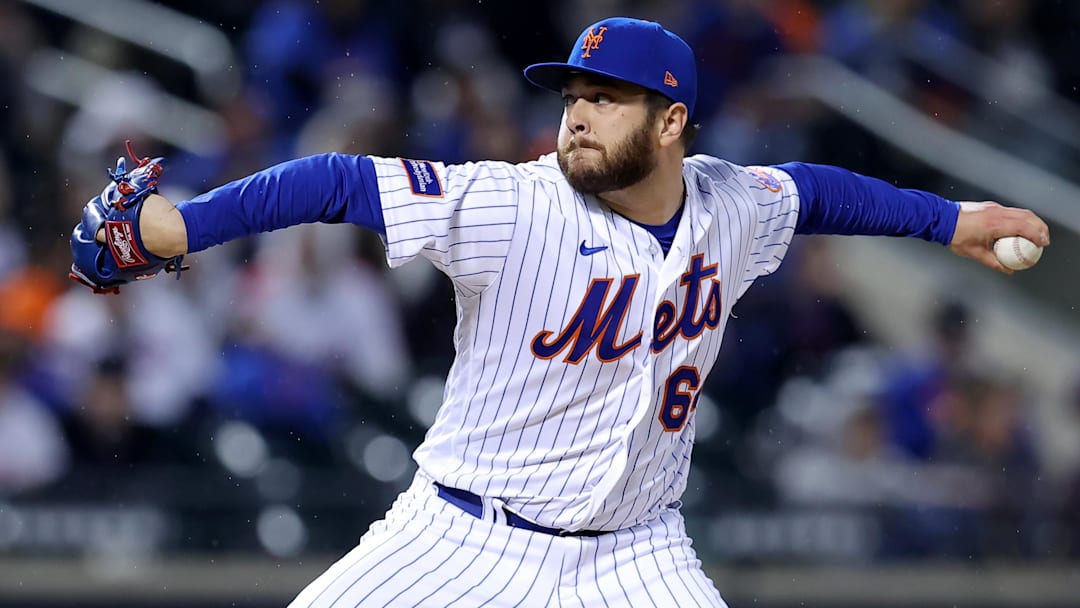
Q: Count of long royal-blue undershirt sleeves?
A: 2